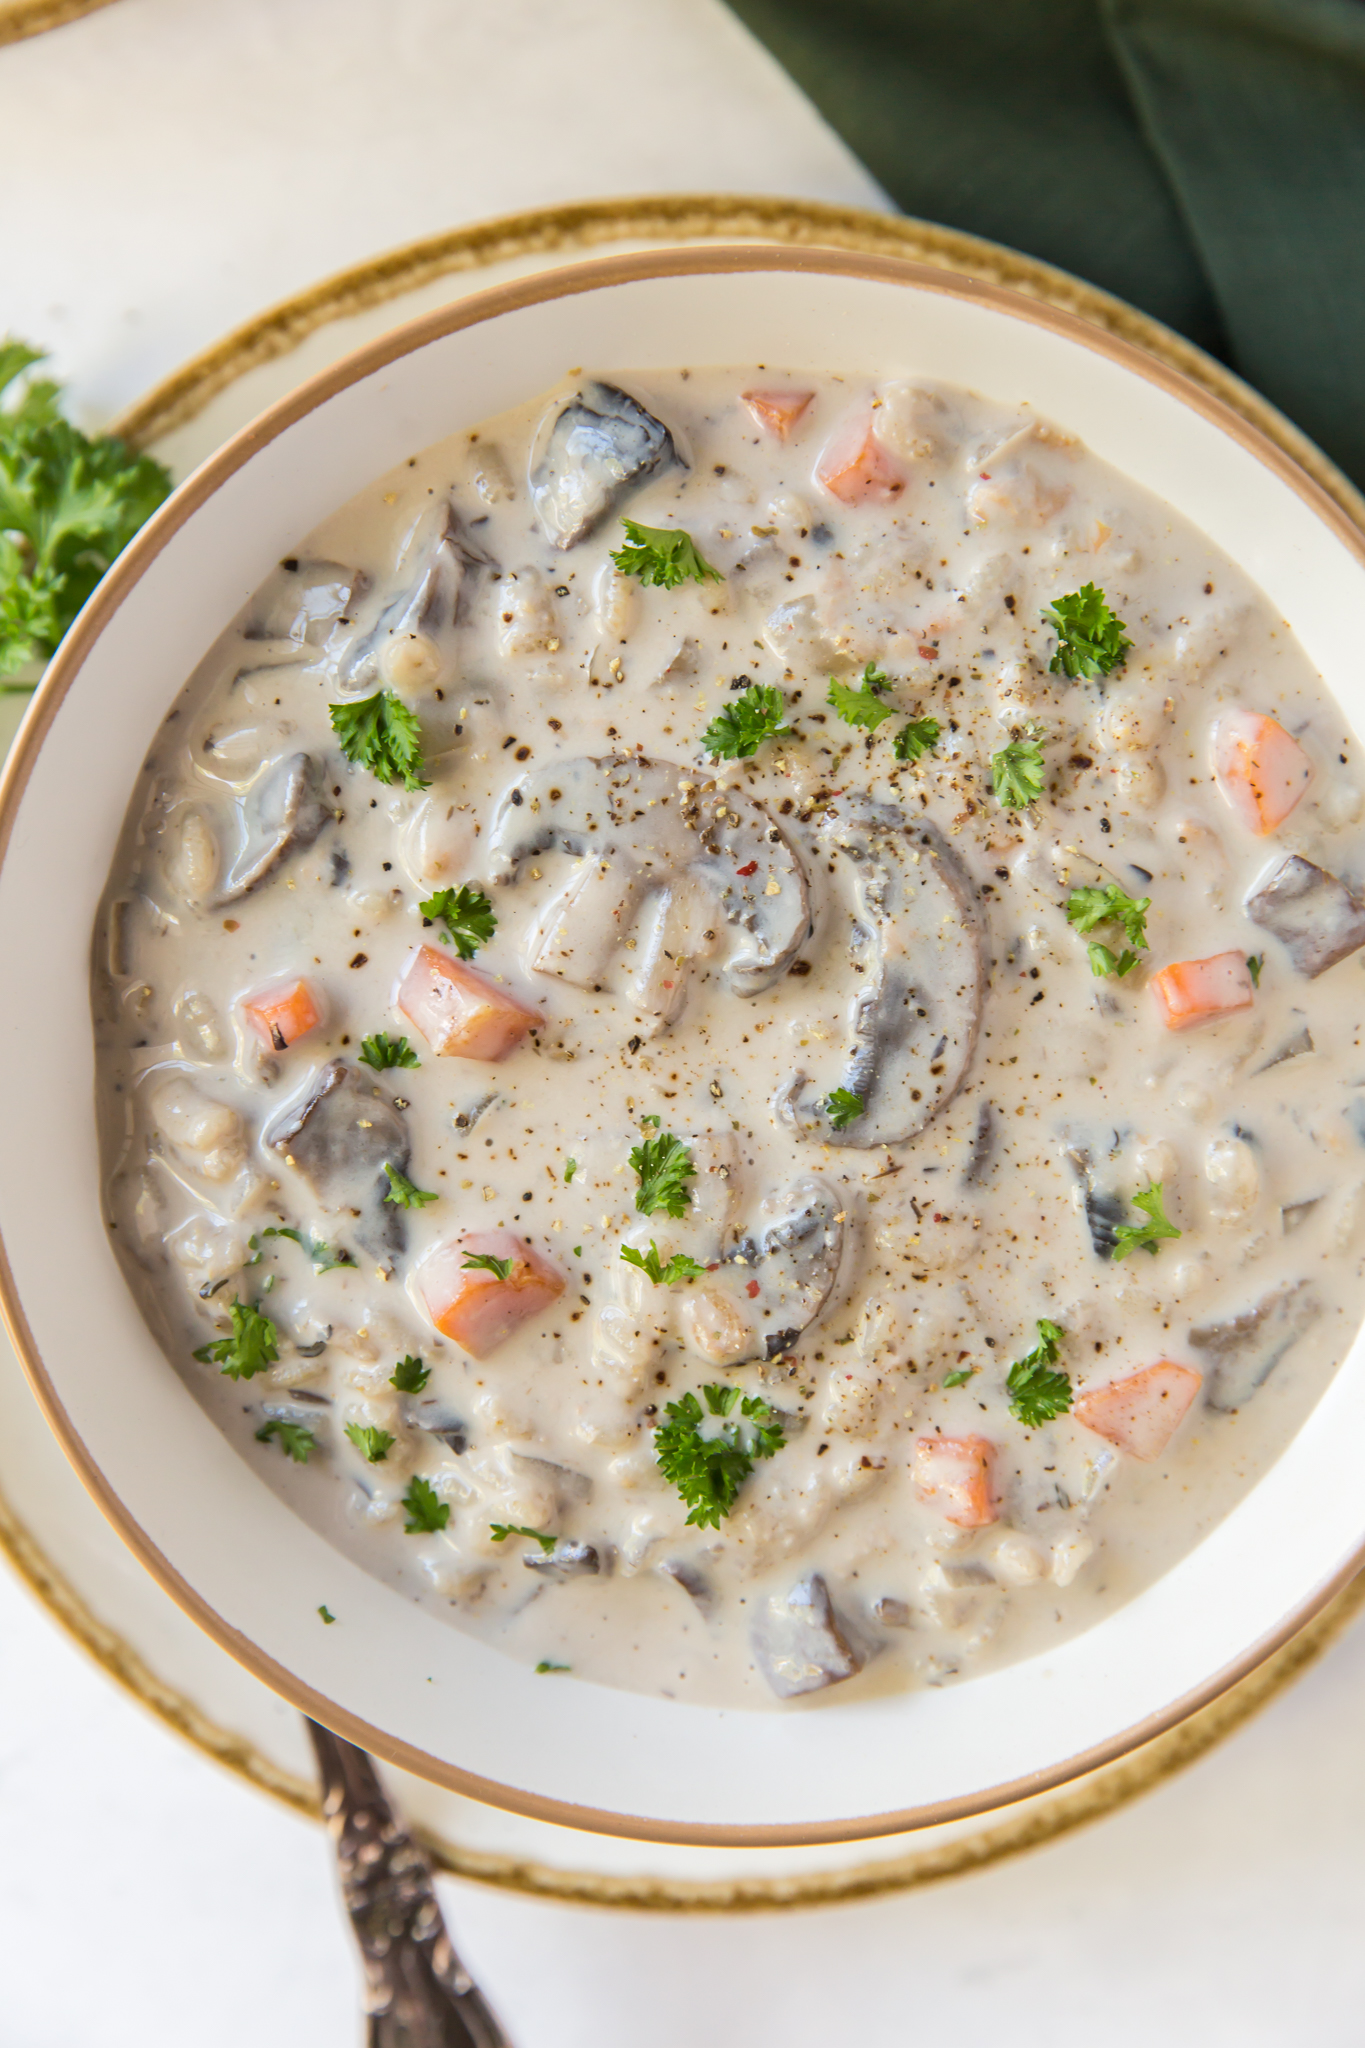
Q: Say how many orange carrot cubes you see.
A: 9